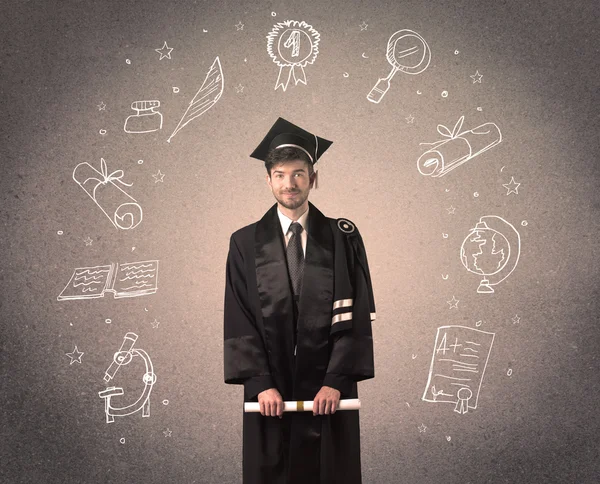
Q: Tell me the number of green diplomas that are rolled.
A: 0